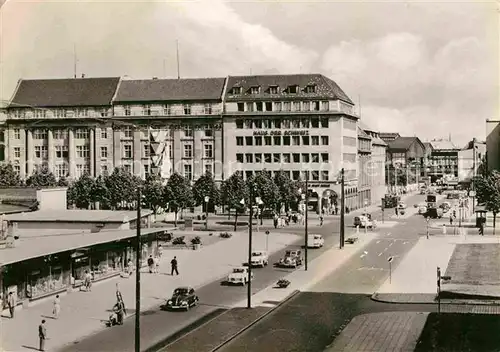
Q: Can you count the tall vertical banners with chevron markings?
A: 1